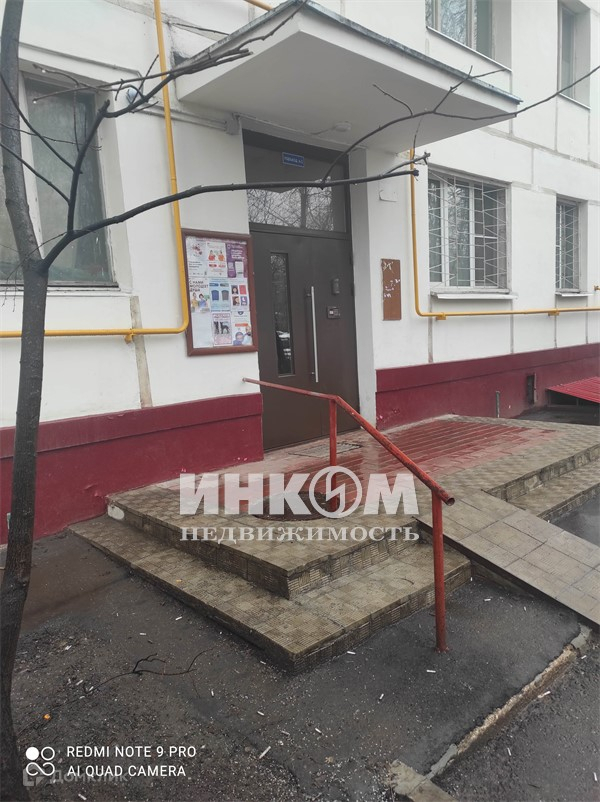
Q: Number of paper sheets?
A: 9